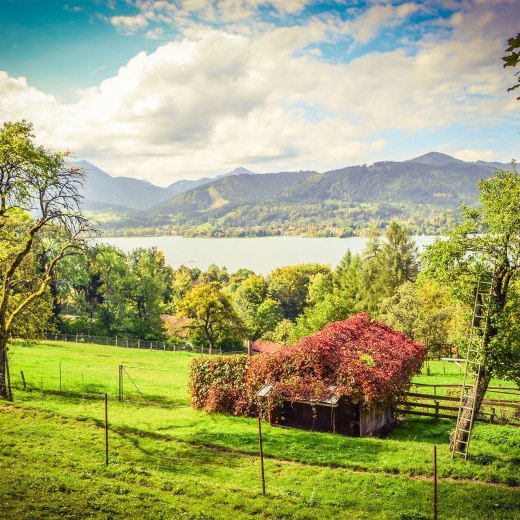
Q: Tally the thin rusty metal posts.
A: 3